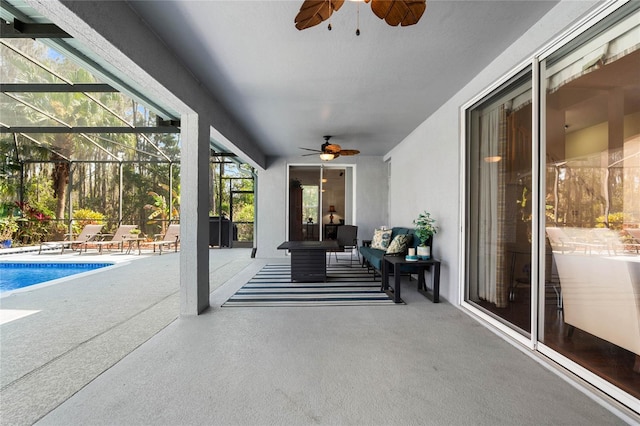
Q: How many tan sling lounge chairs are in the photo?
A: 3